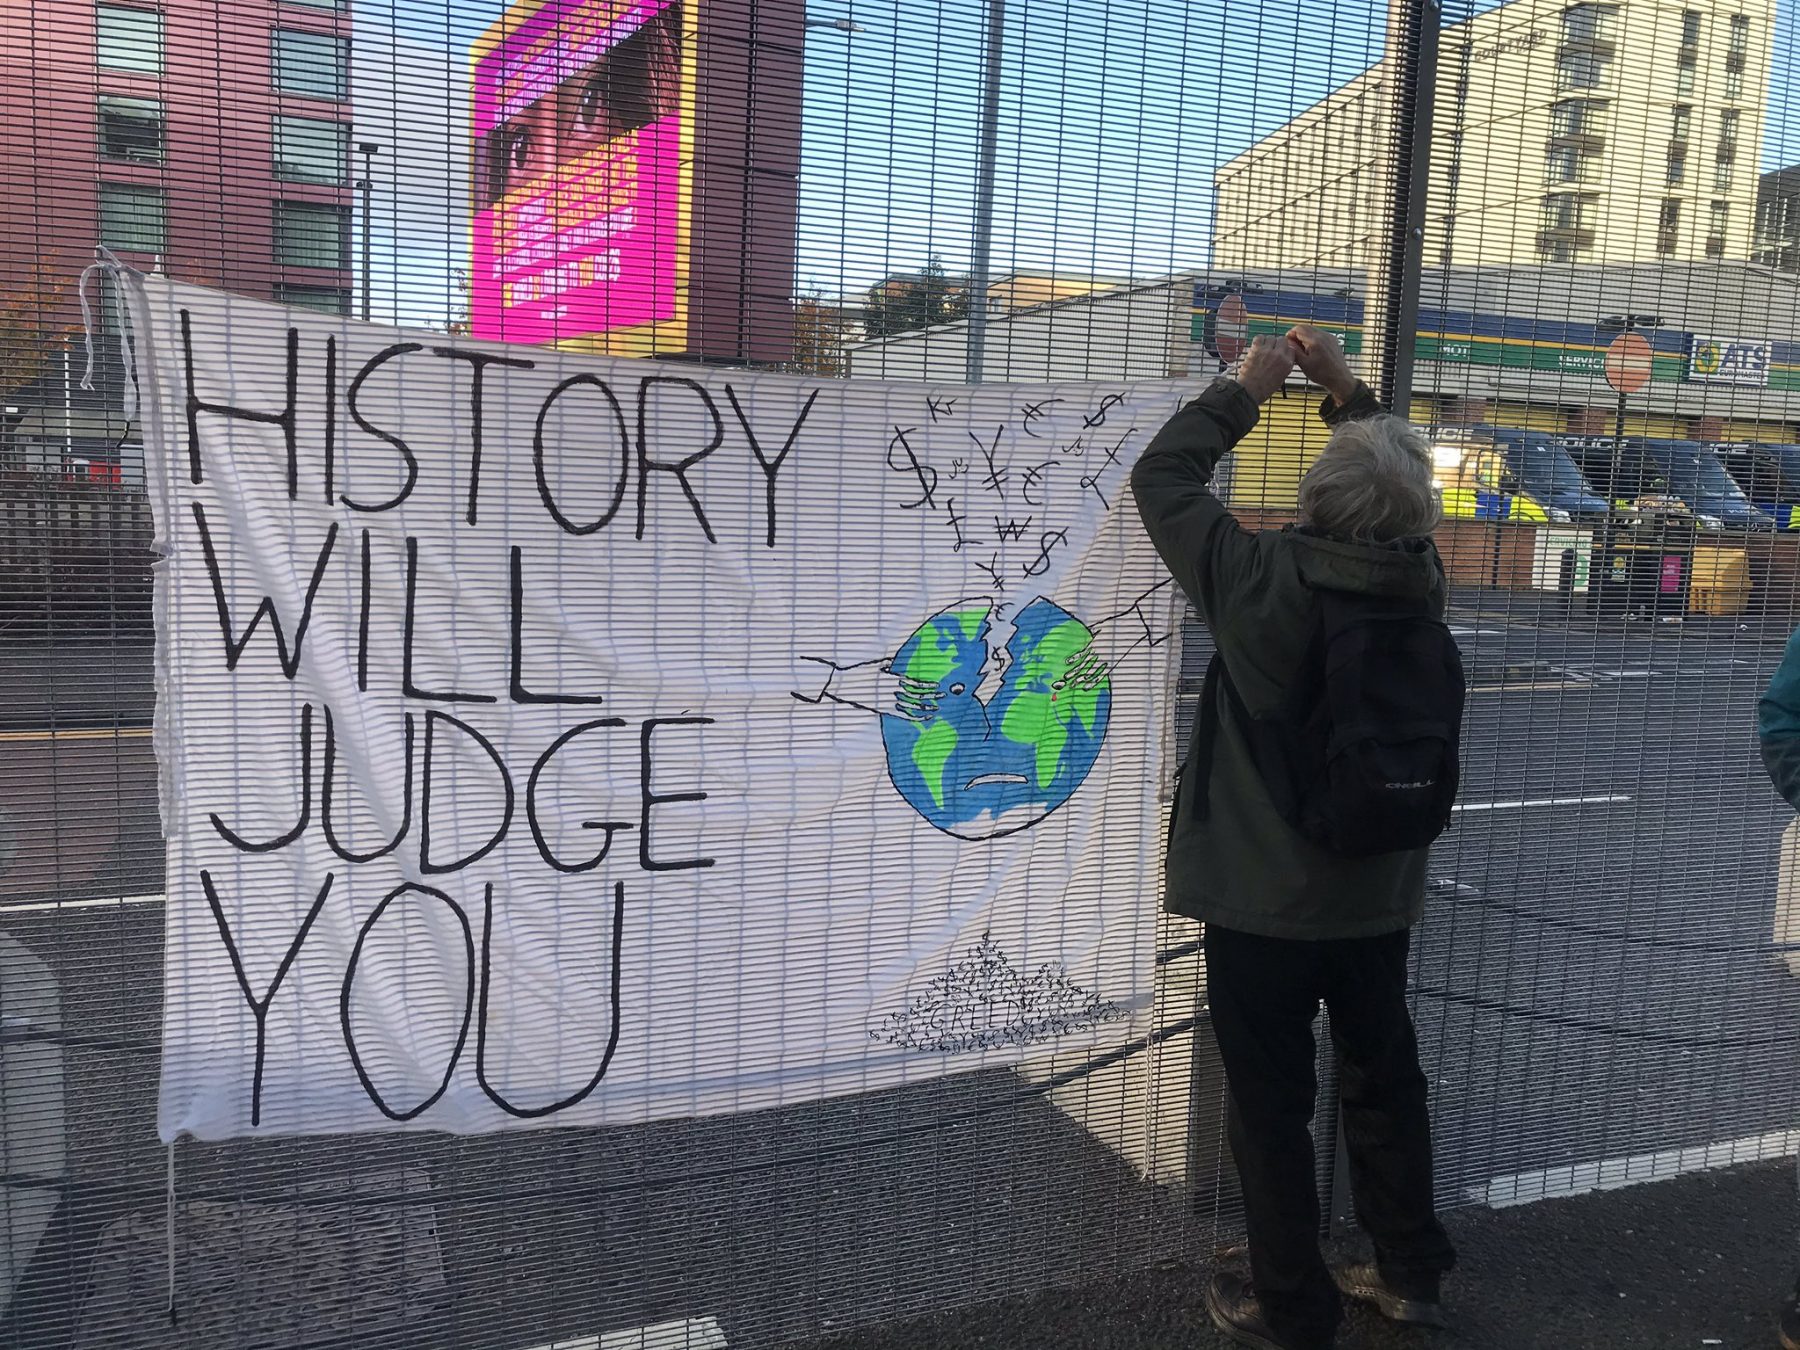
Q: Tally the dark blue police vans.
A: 3